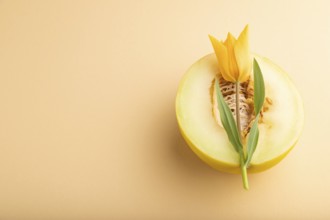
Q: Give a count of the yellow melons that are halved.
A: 1